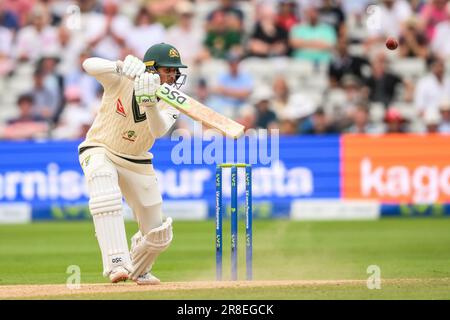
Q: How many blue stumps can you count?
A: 3